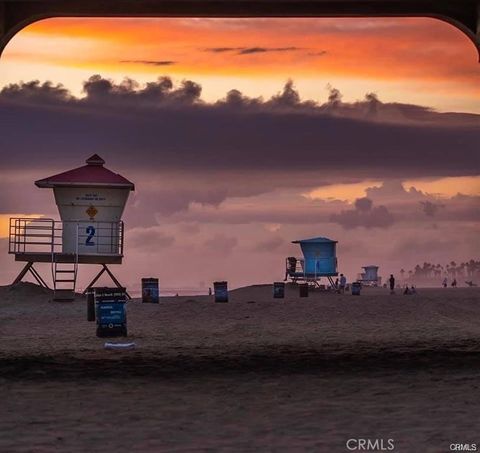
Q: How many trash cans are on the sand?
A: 7